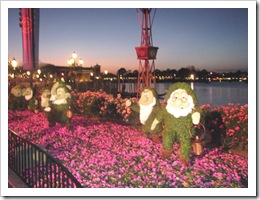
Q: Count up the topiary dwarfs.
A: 6